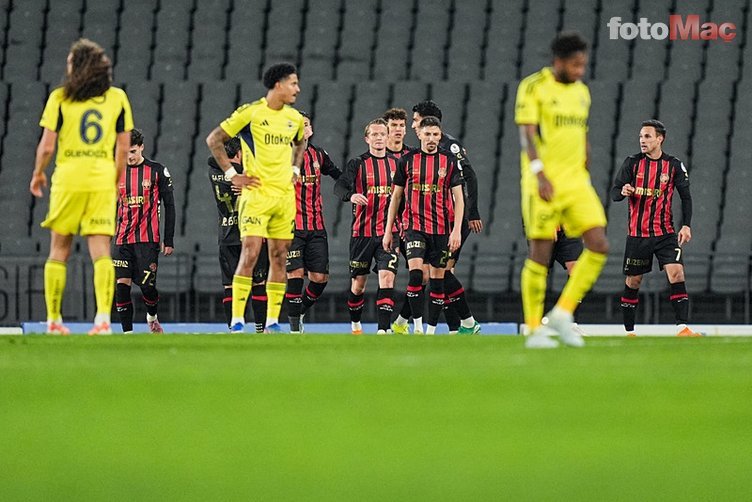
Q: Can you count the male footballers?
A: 12